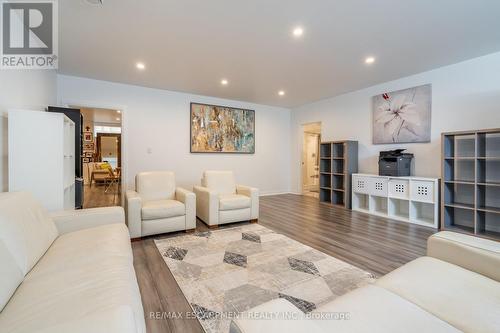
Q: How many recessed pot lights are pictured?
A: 5